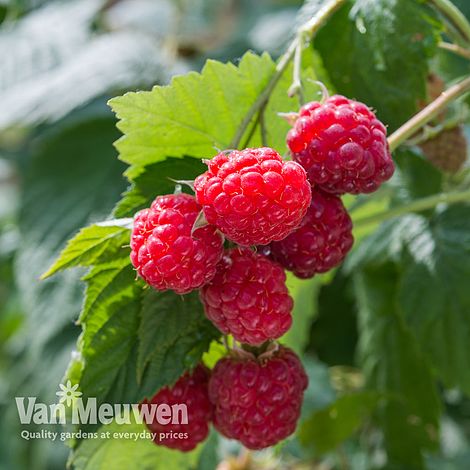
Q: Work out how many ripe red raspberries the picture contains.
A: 7